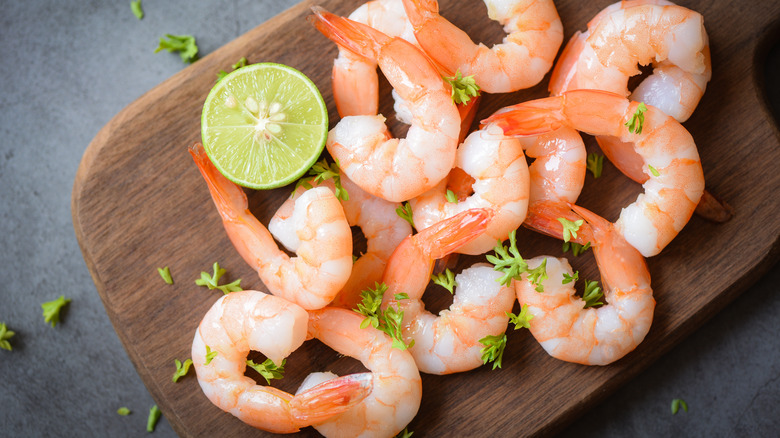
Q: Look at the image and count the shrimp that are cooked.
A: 14